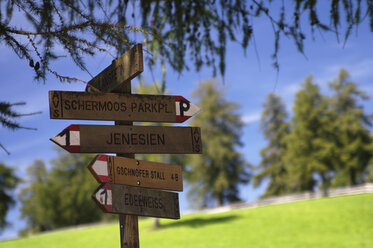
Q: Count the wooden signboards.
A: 5